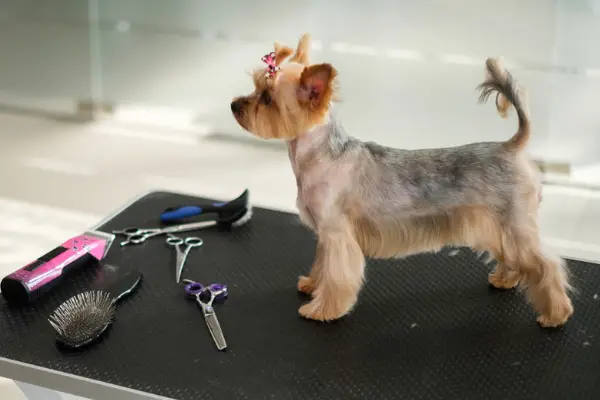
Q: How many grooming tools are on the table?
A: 6